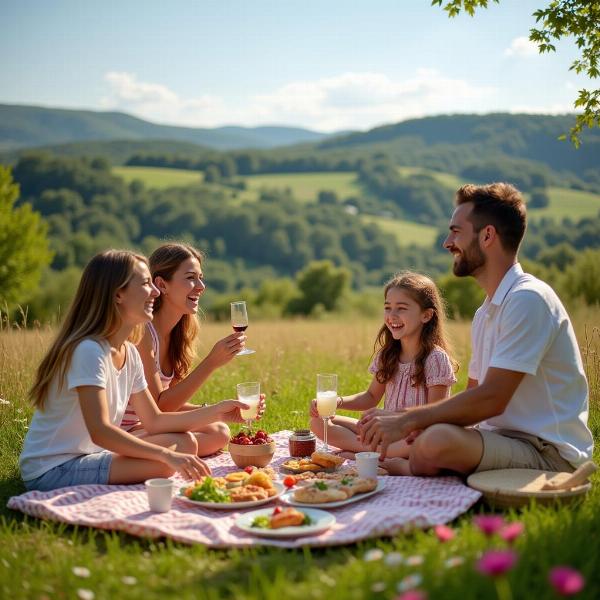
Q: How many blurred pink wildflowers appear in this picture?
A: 6